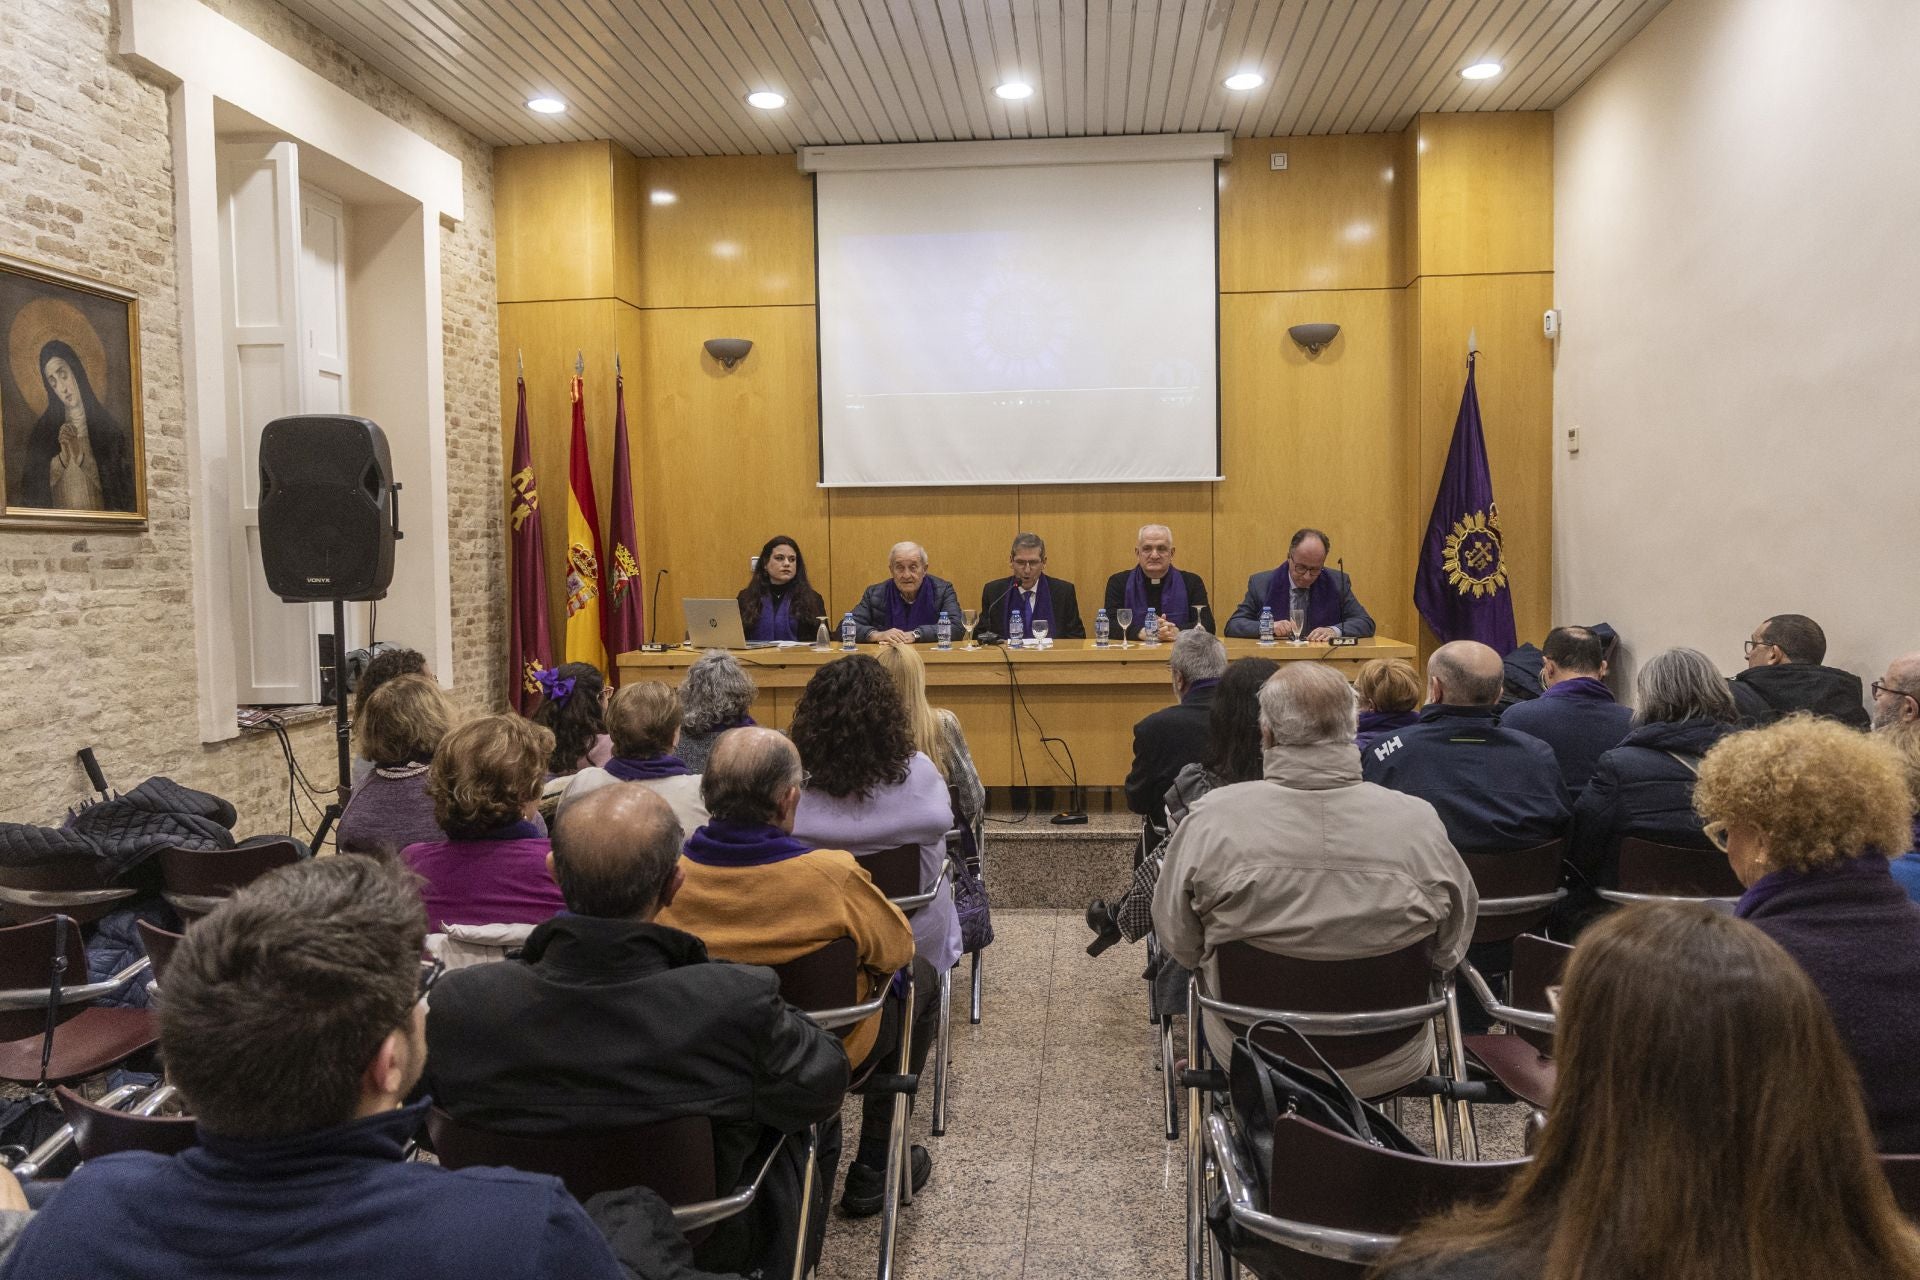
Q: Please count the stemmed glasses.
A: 6